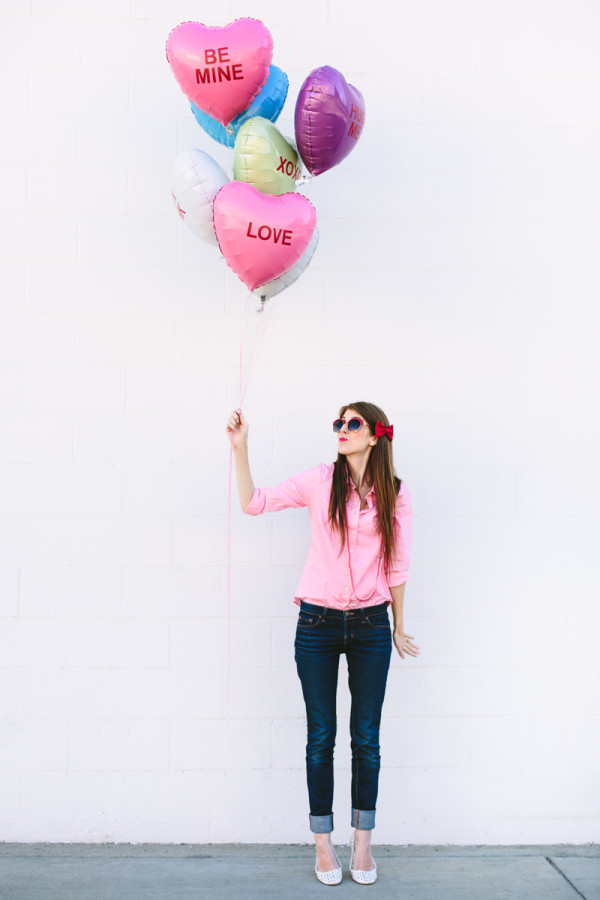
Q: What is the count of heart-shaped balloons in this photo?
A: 7